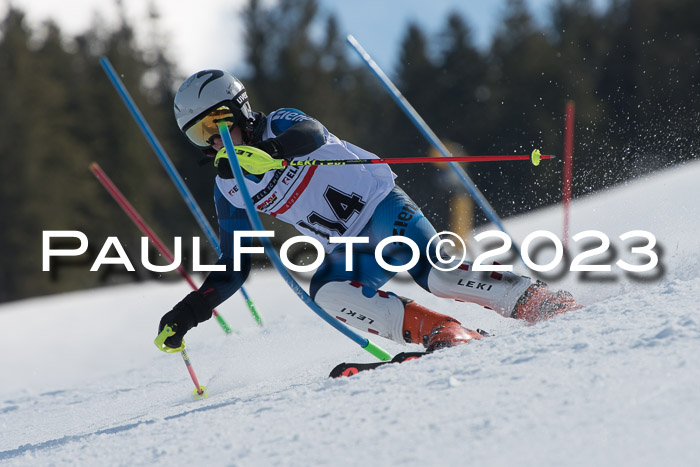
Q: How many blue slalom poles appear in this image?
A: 3